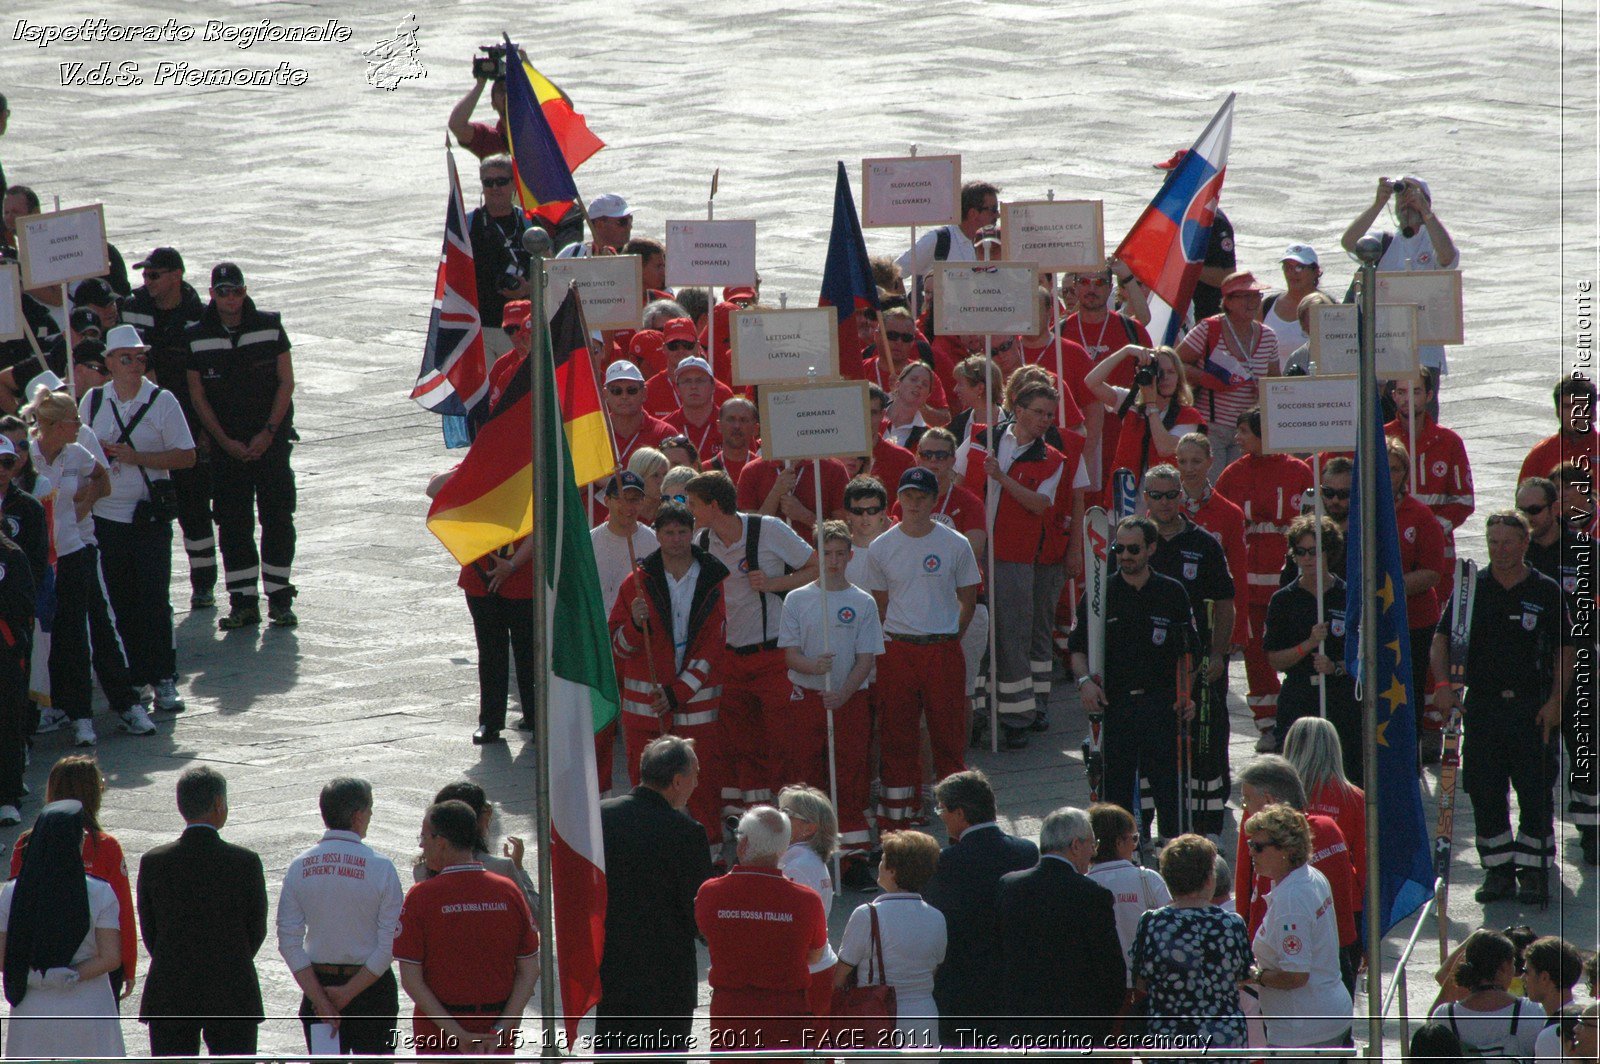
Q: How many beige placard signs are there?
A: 12